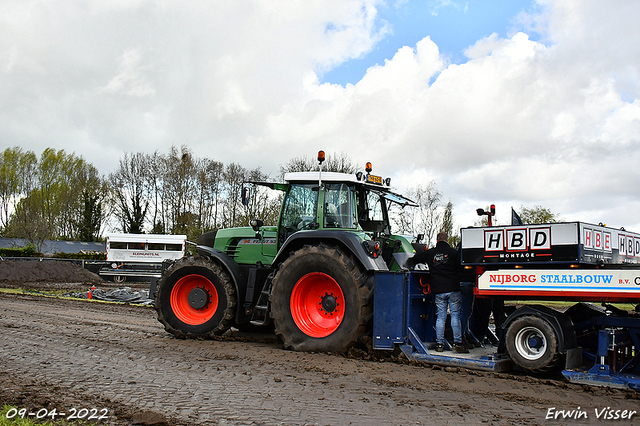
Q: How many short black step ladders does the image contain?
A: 1